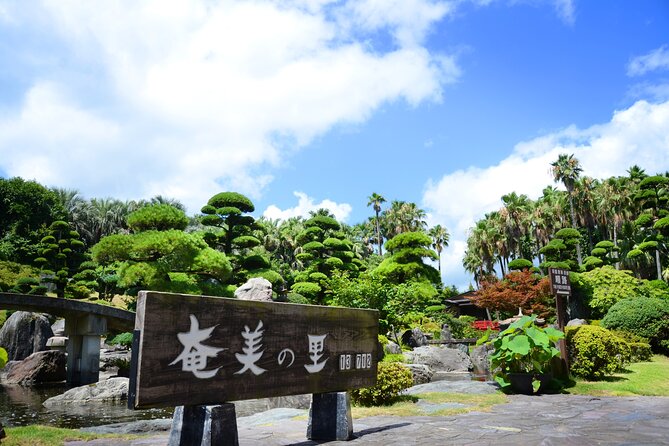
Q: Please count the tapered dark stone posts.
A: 2